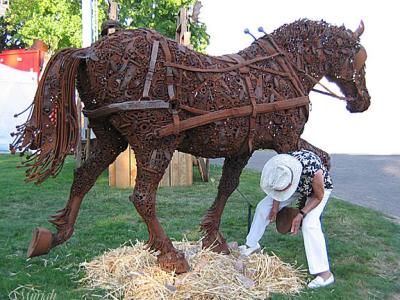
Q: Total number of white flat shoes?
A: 2